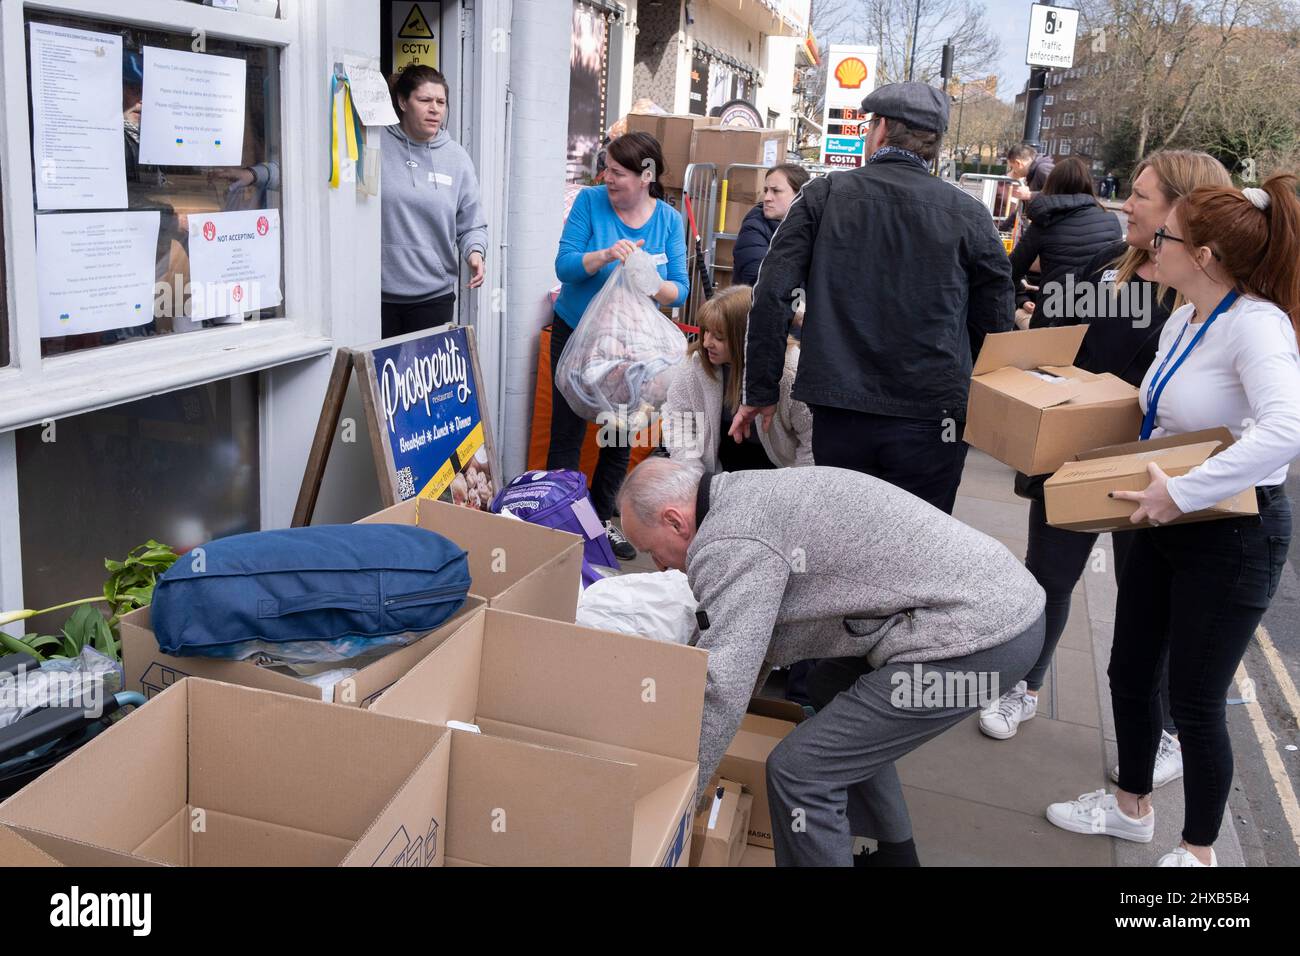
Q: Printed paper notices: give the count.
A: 4